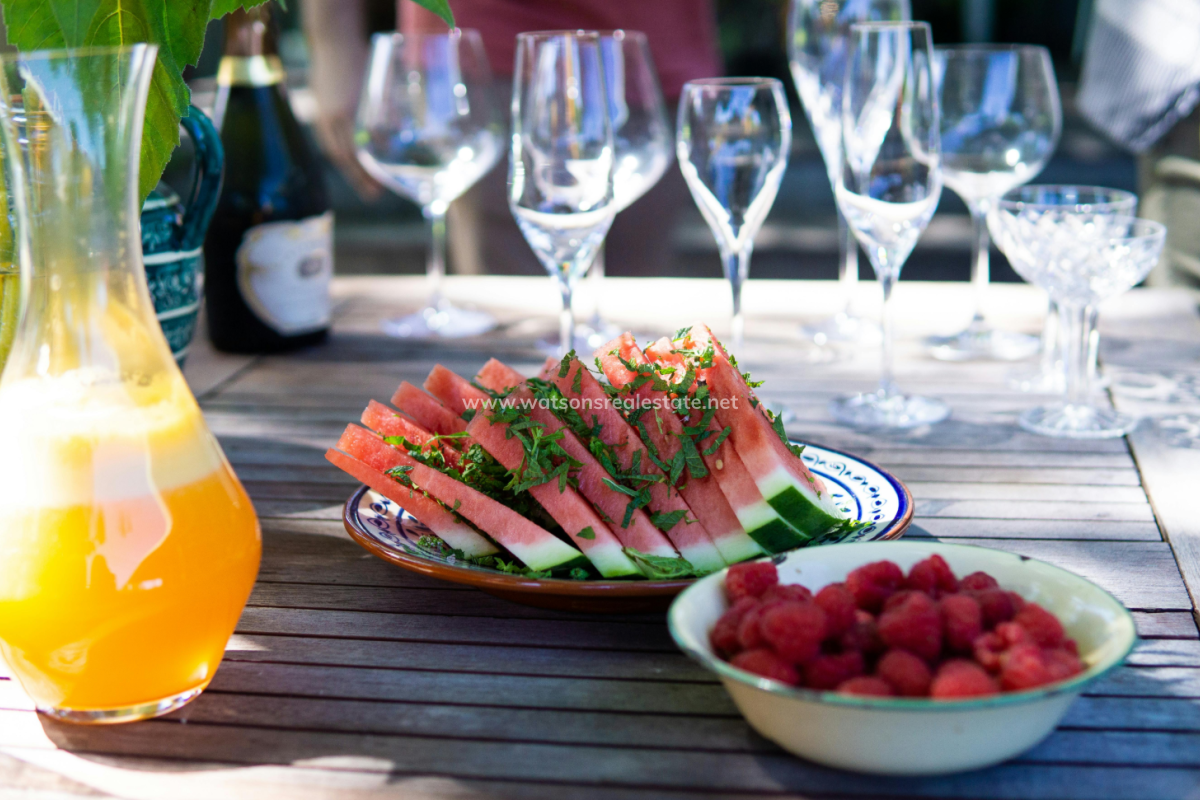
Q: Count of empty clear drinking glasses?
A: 9